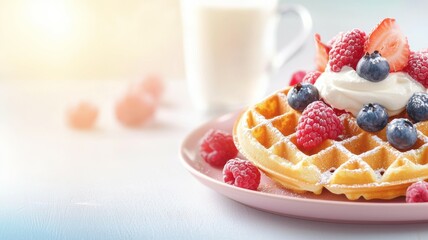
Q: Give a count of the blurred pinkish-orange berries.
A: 3